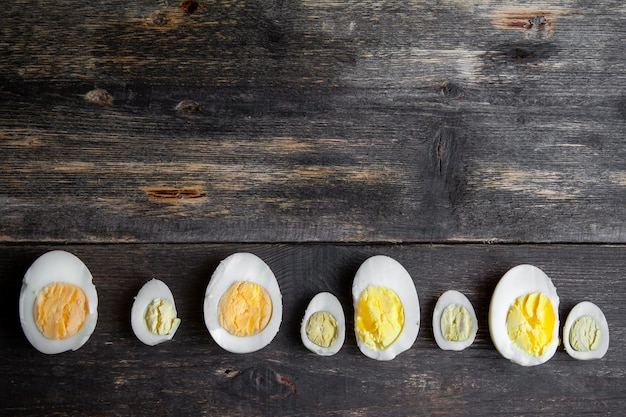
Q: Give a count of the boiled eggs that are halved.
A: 8